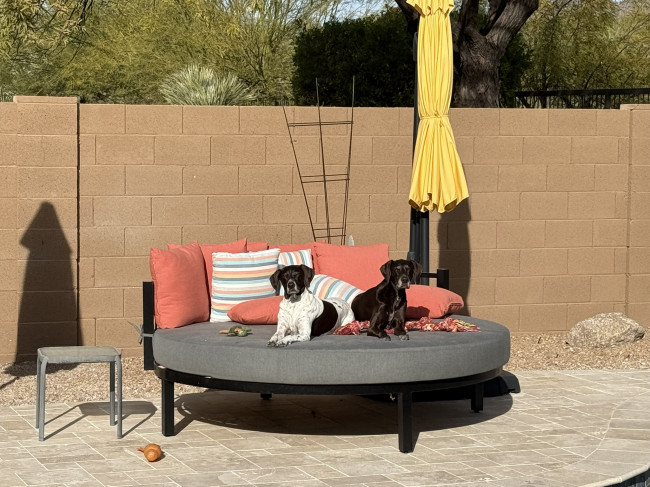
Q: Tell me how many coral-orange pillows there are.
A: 7